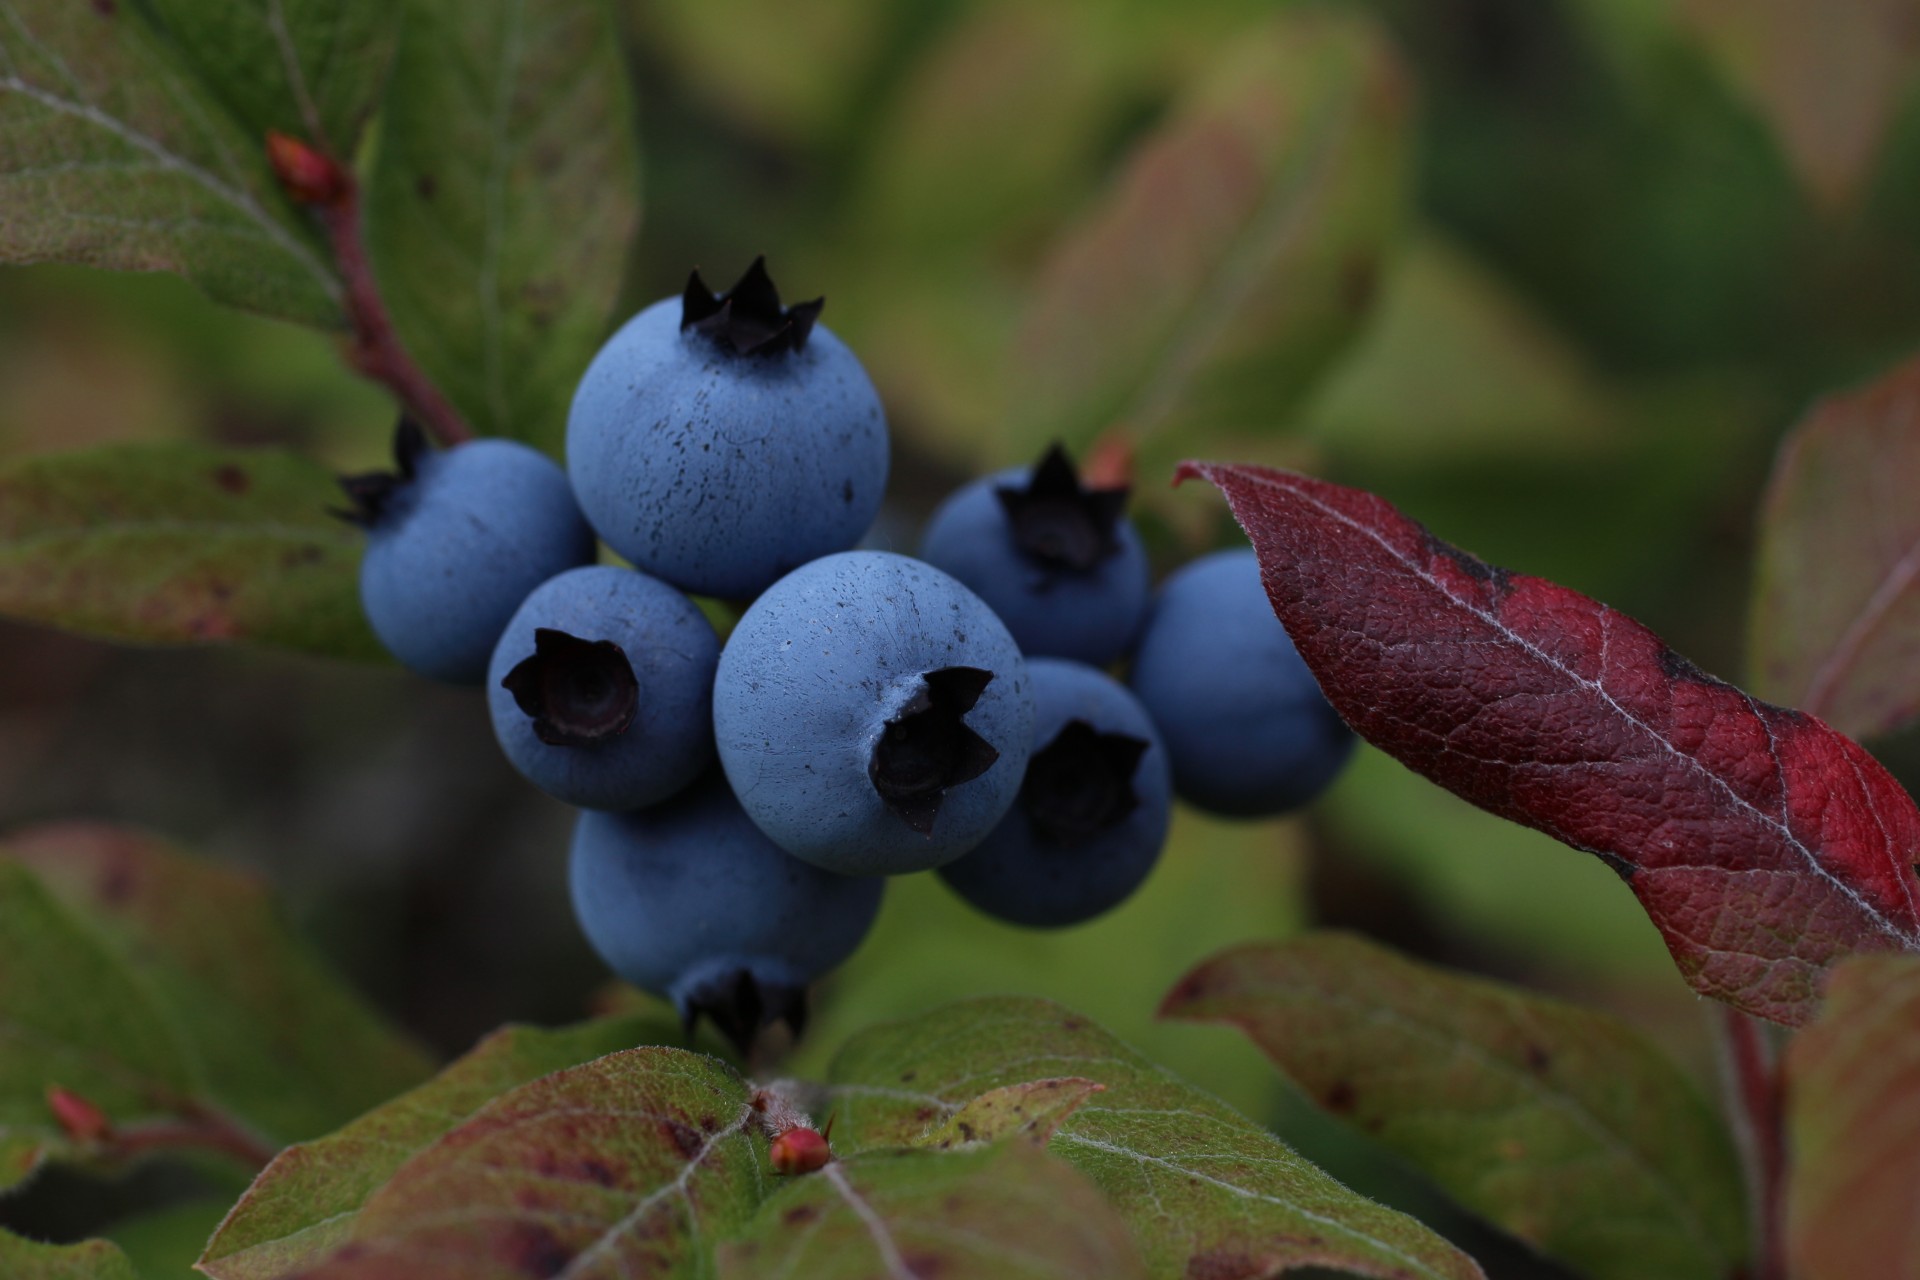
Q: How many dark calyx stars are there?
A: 7